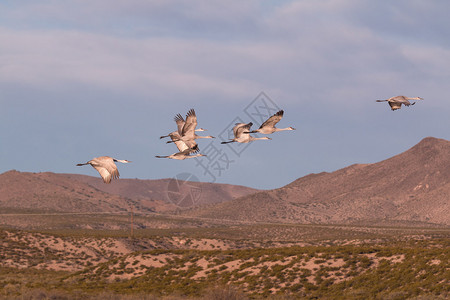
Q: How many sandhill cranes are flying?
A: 7